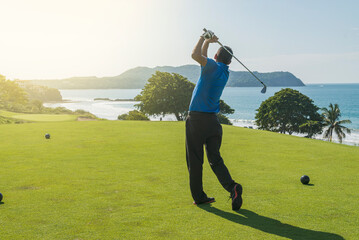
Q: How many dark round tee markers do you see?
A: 3